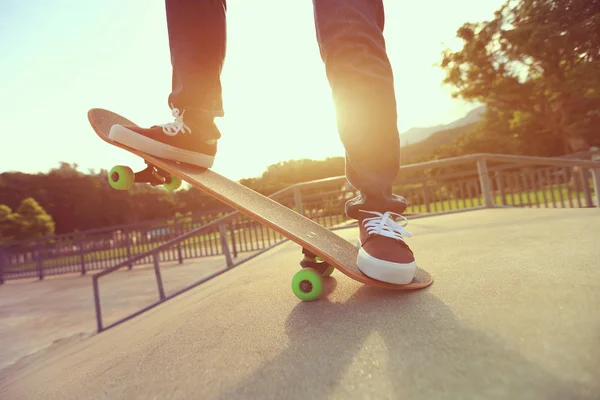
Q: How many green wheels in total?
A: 4